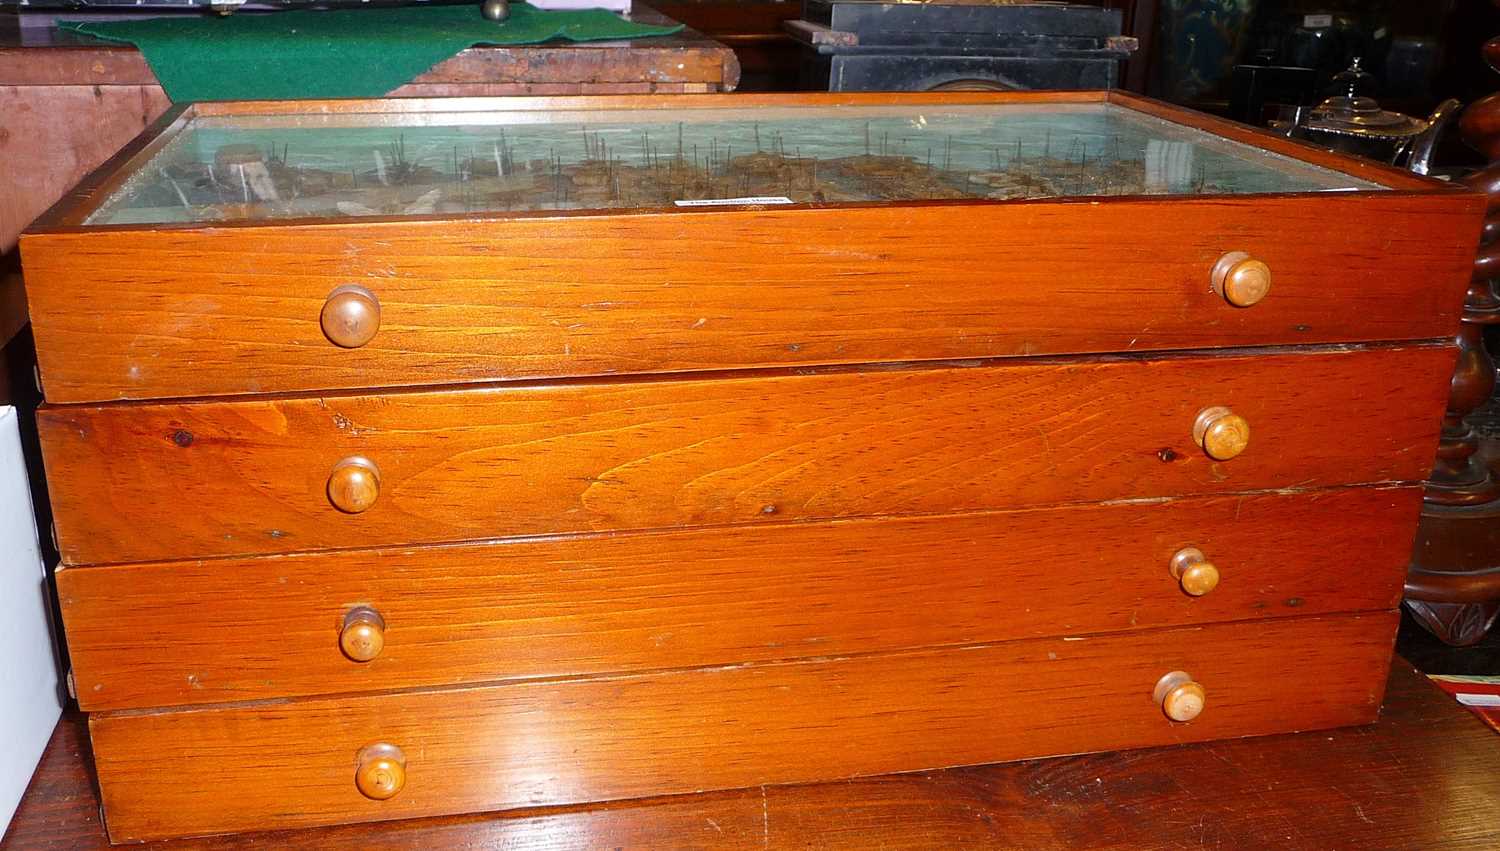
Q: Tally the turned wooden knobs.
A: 8